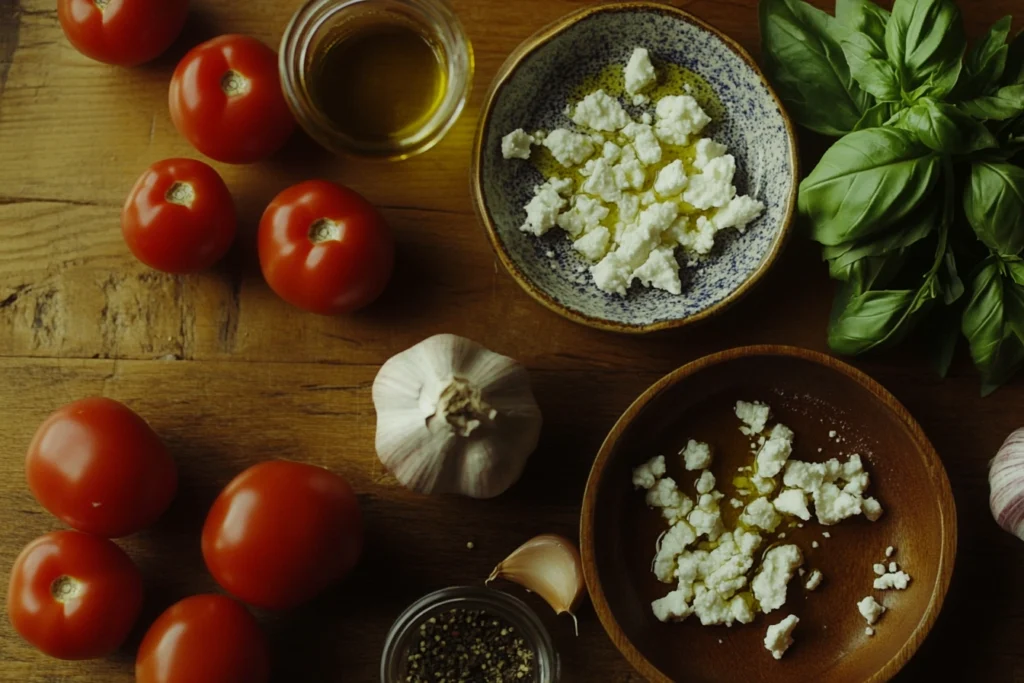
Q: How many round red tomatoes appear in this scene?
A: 8